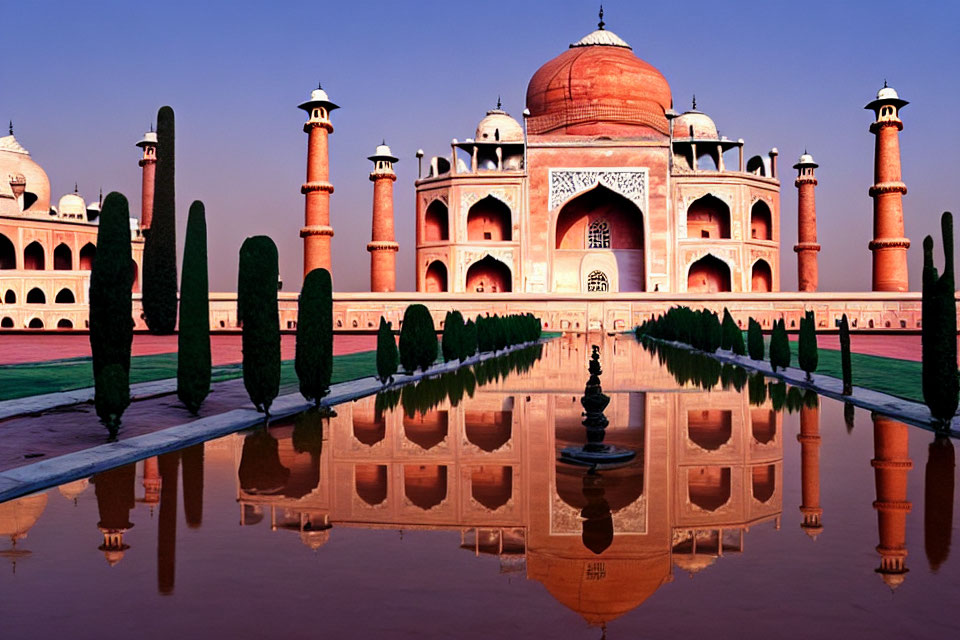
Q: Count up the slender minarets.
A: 5